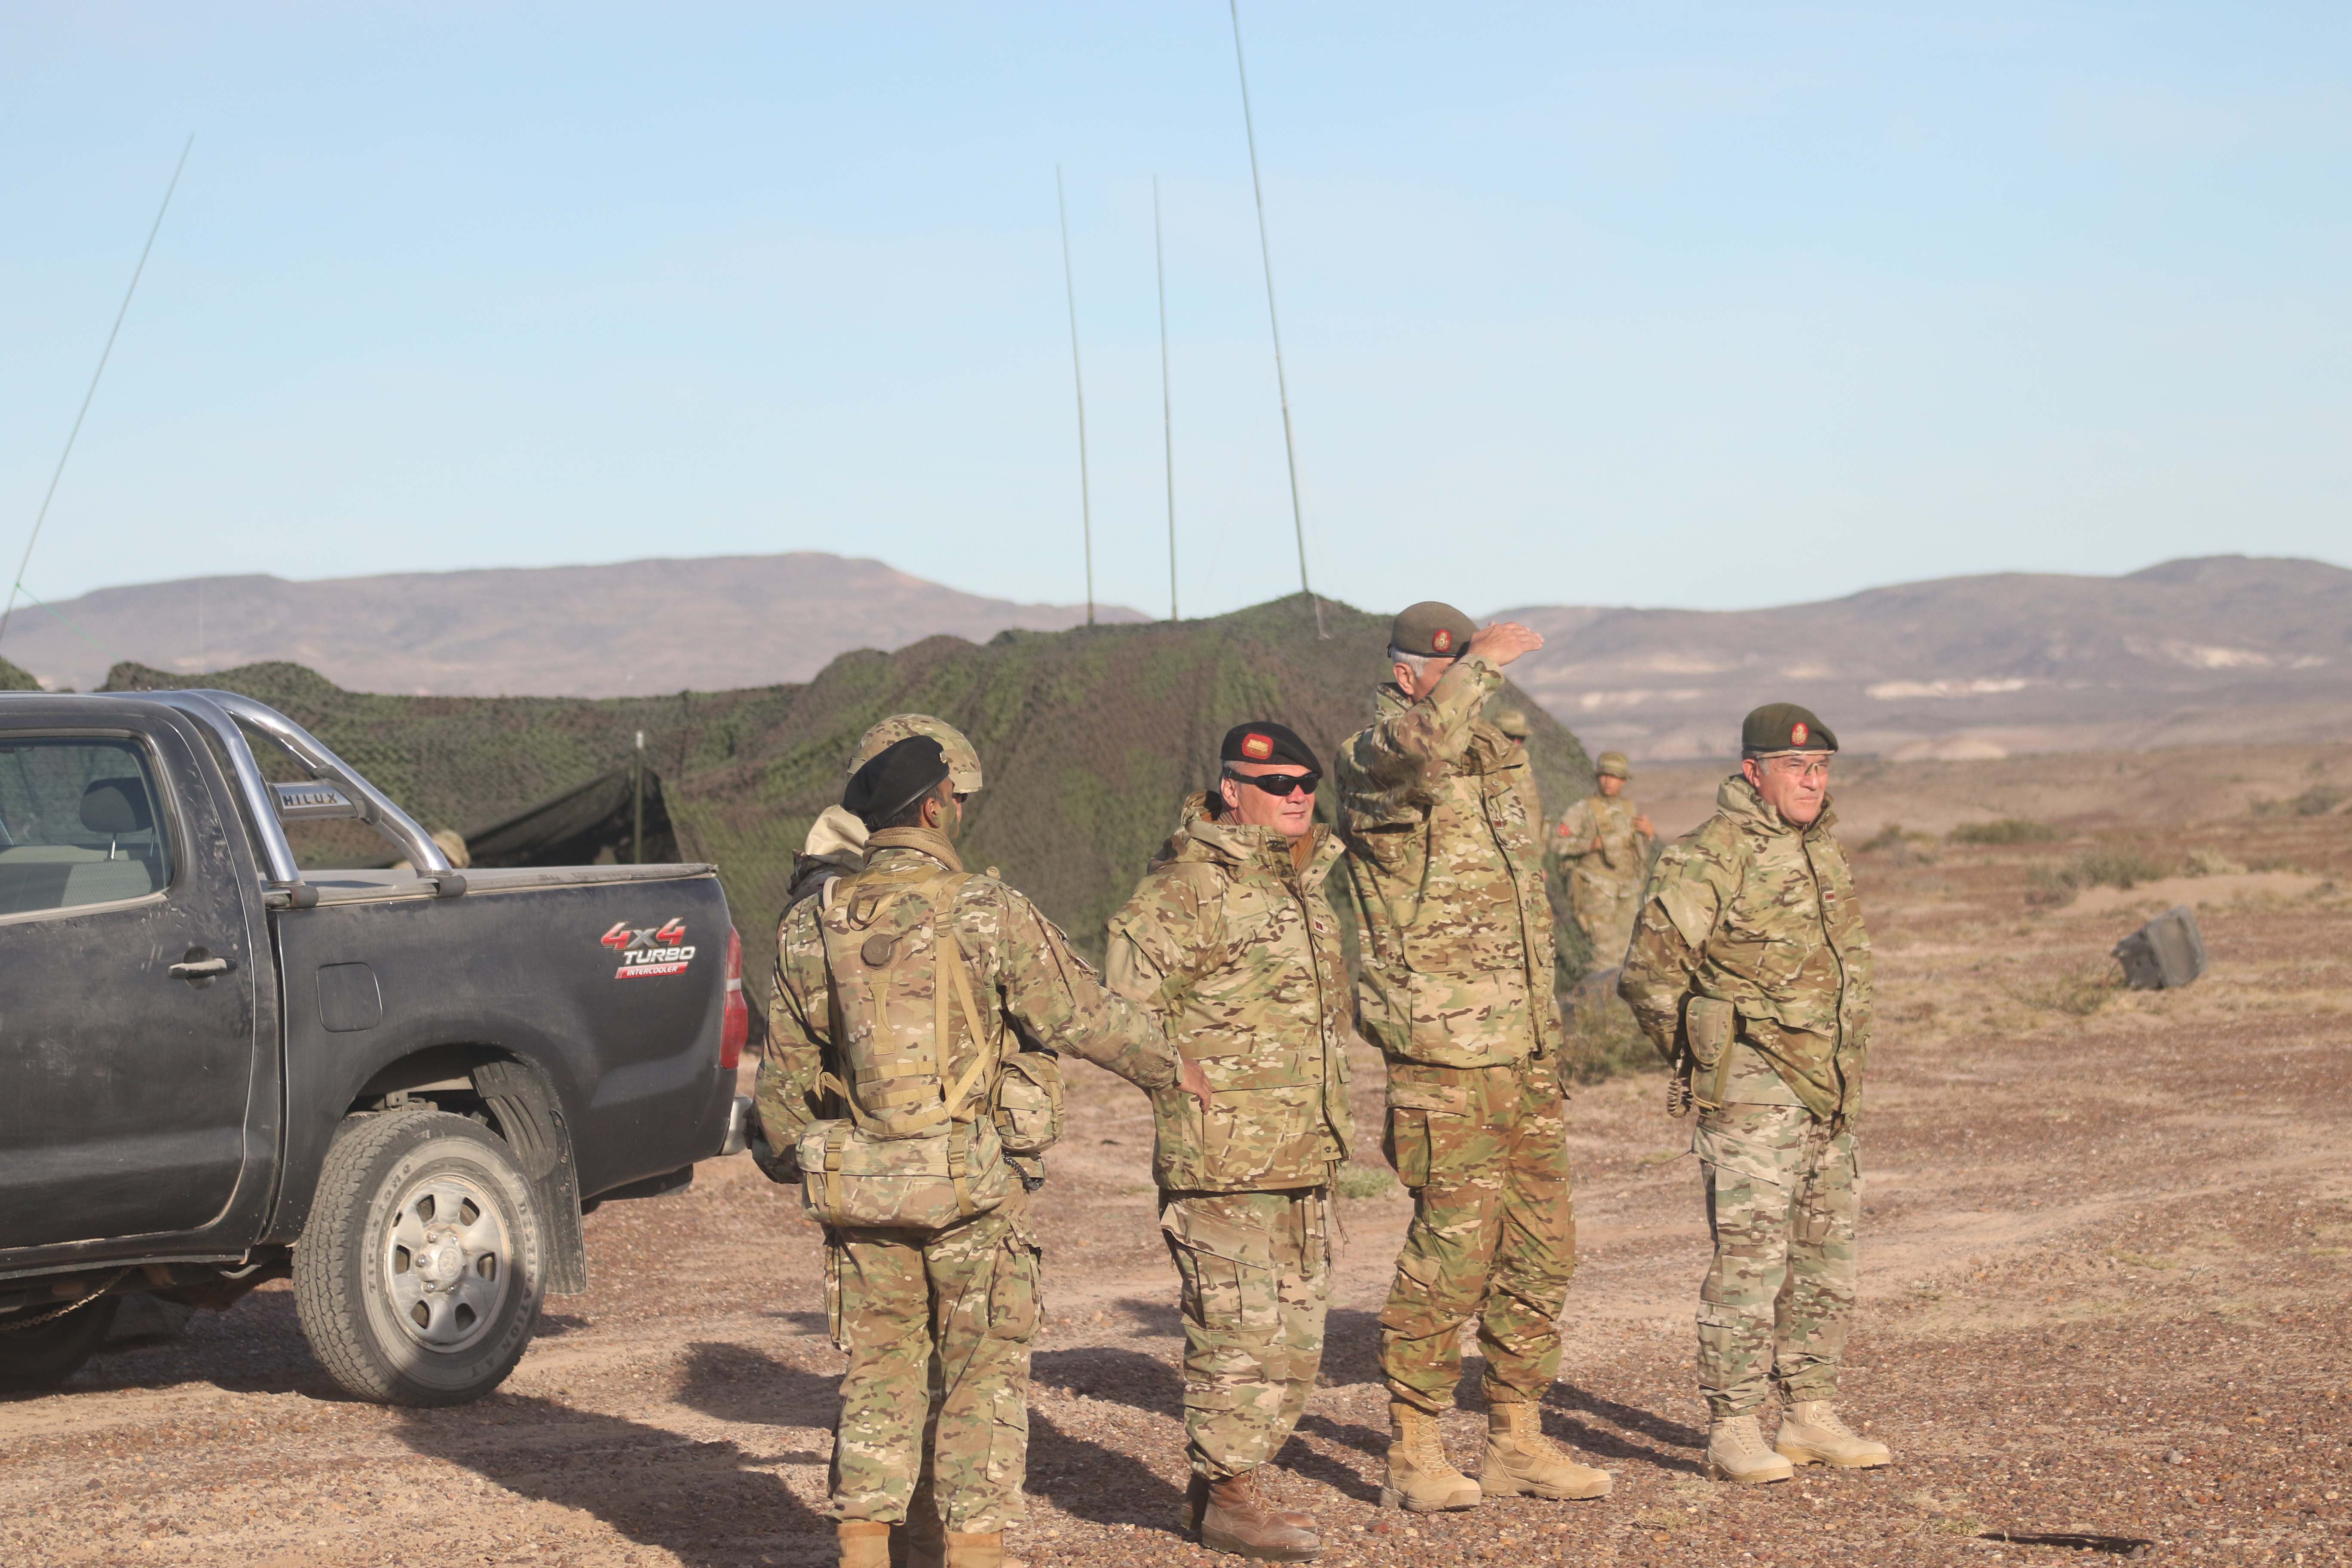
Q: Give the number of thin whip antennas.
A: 4